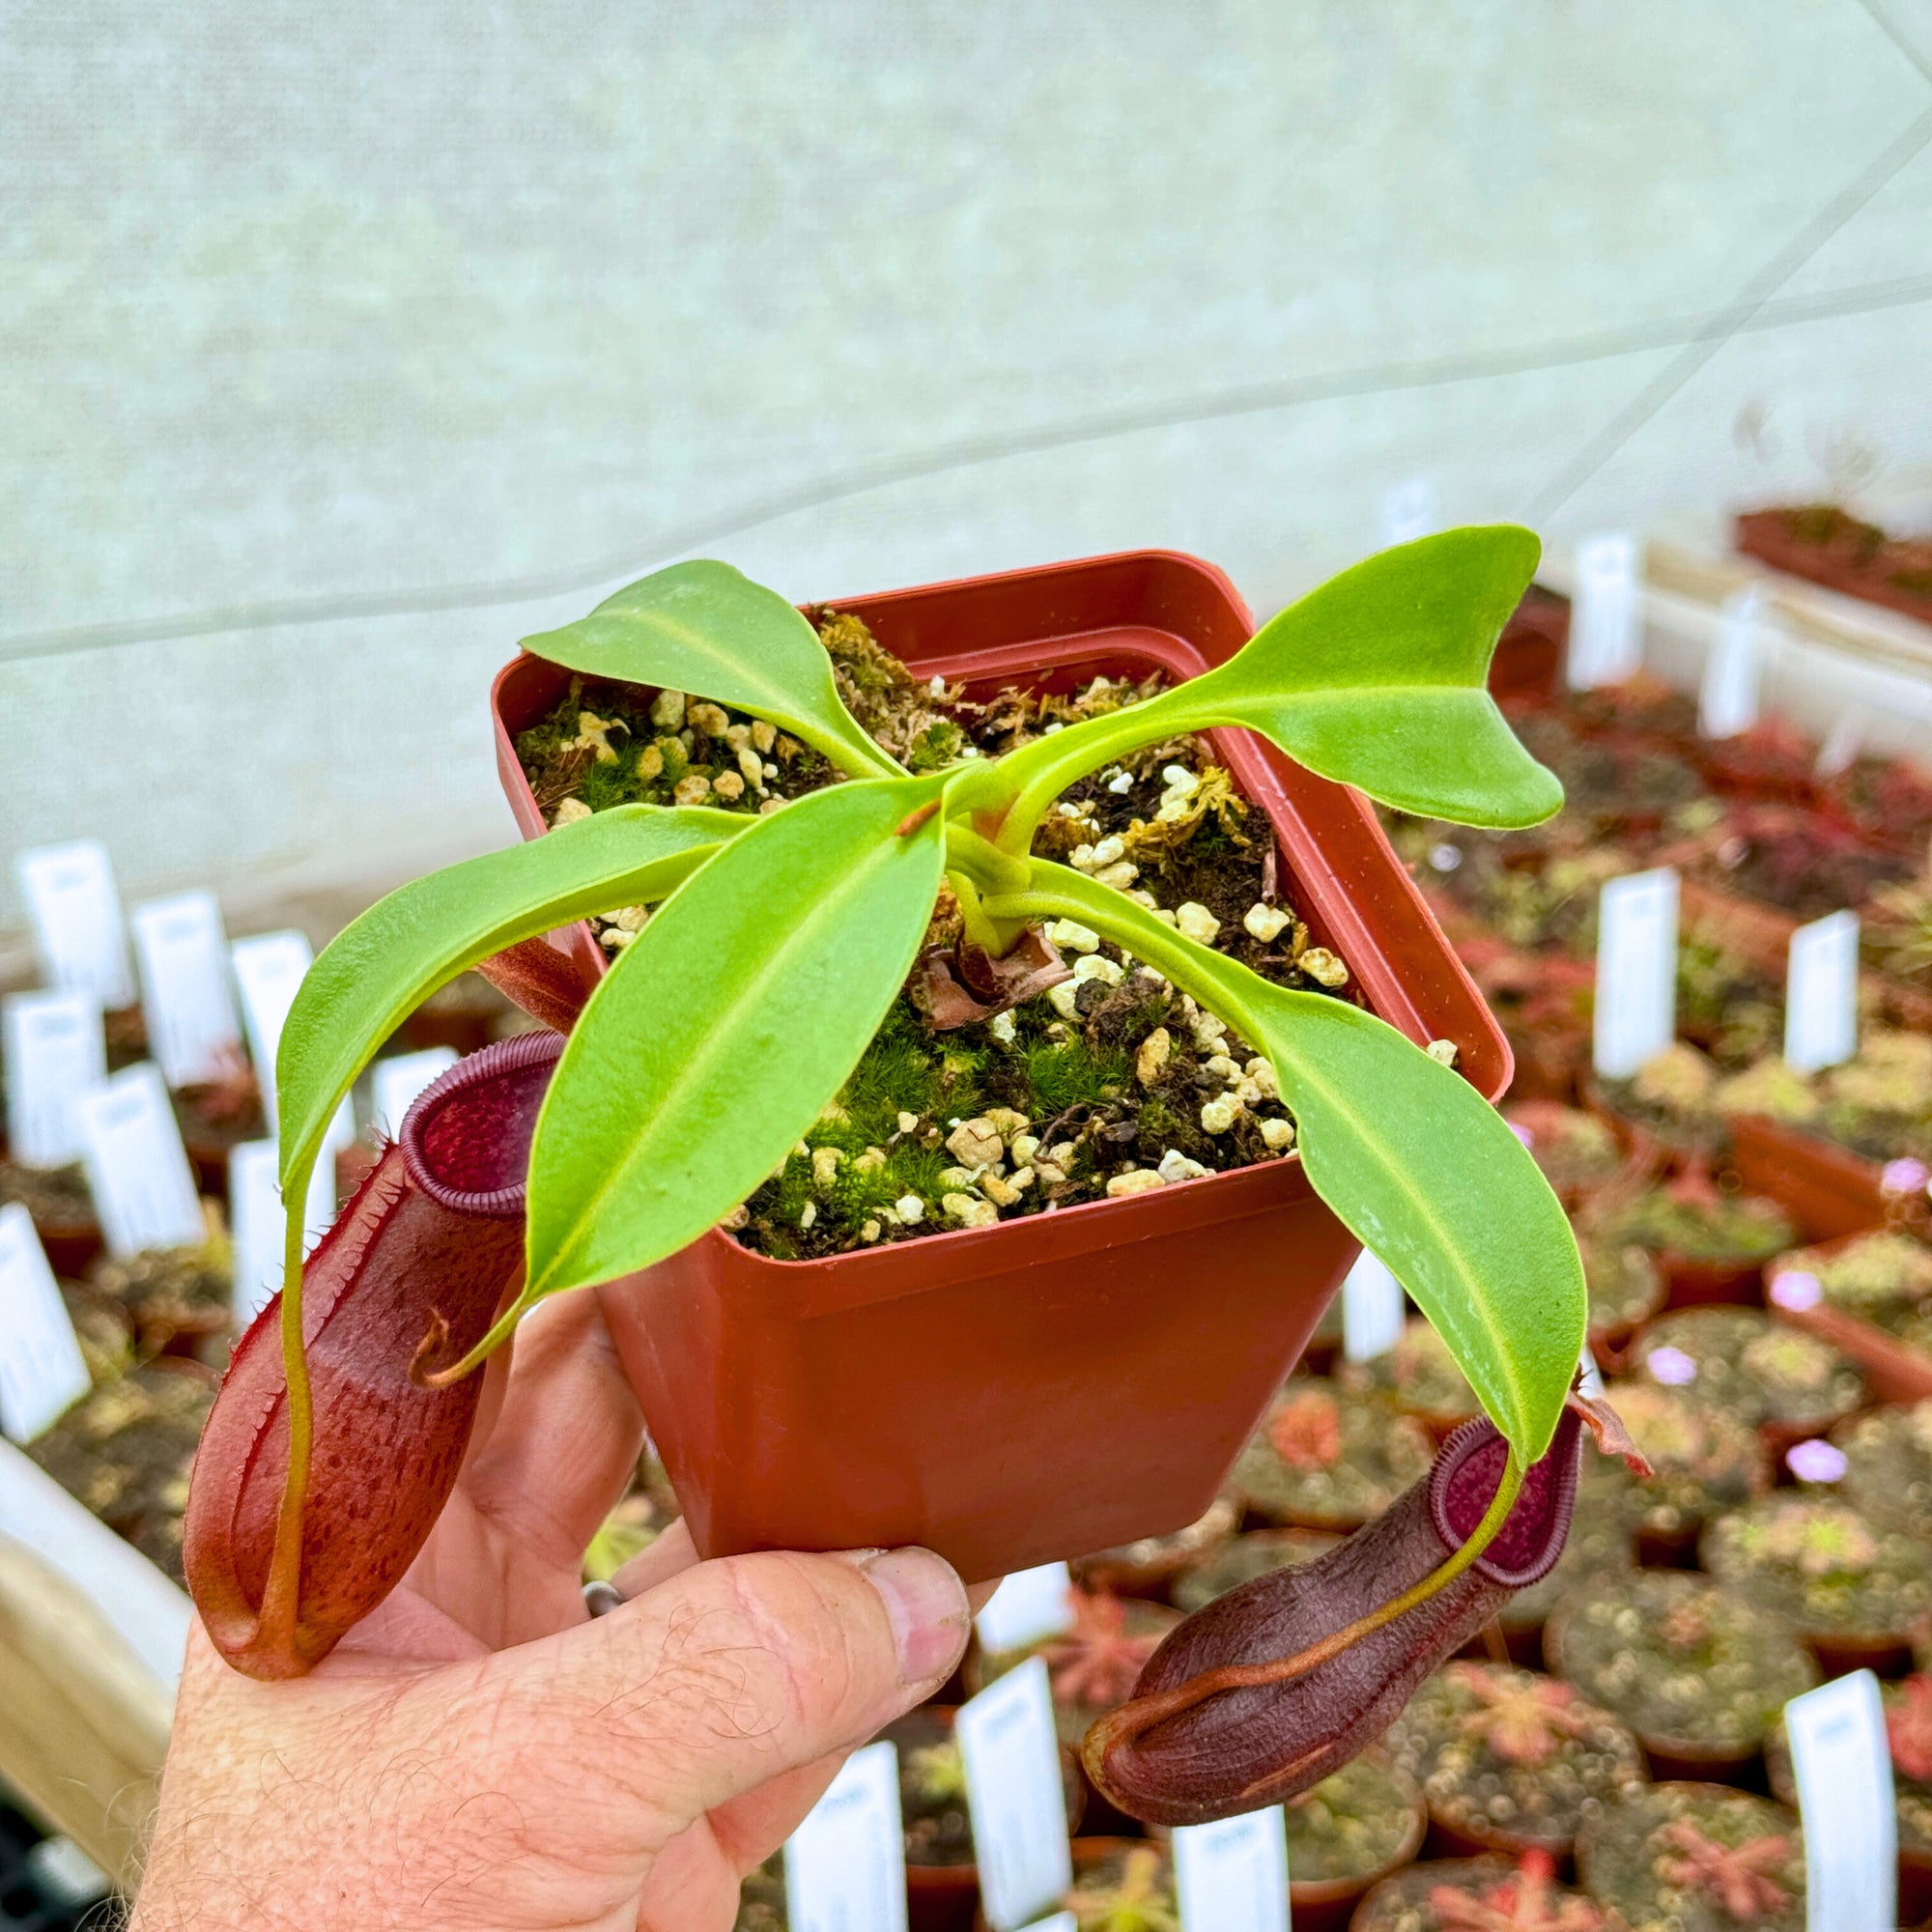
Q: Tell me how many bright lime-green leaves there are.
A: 5